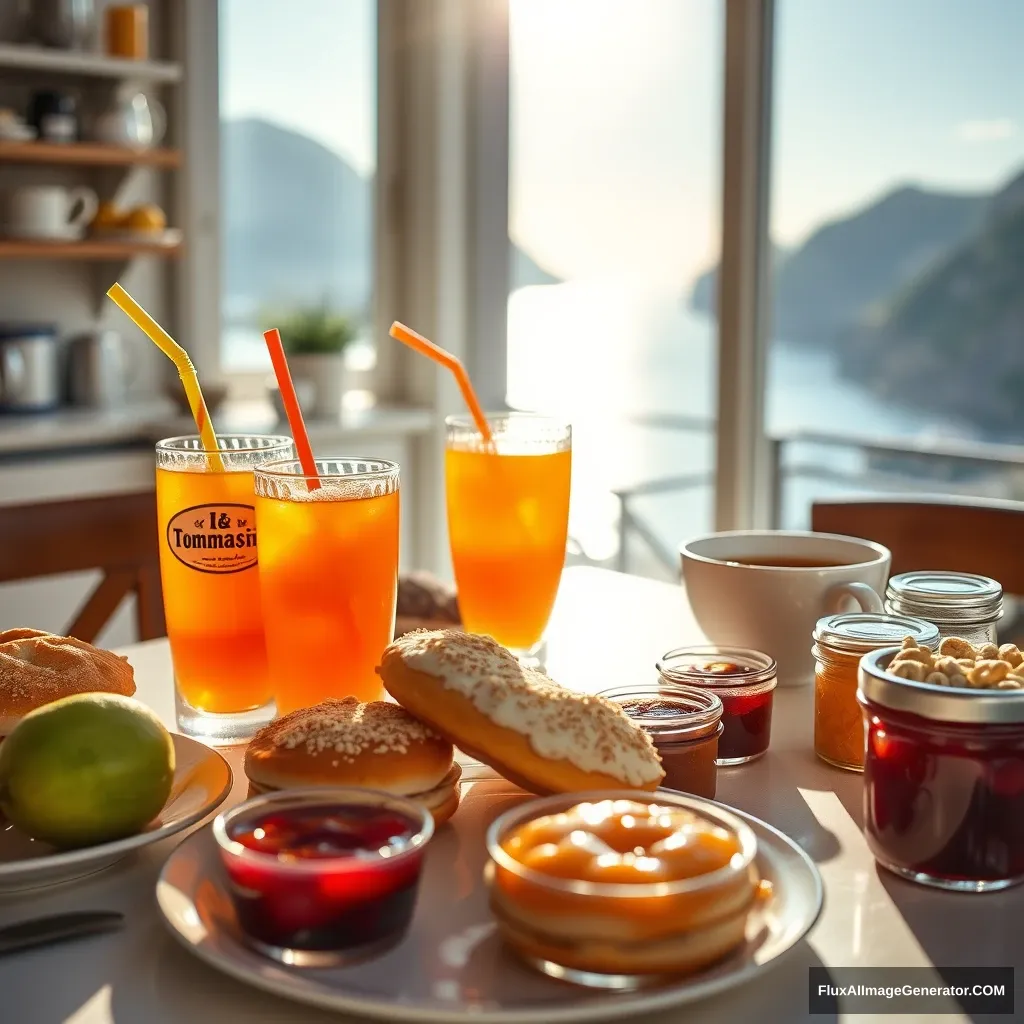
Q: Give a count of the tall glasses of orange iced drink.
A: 3